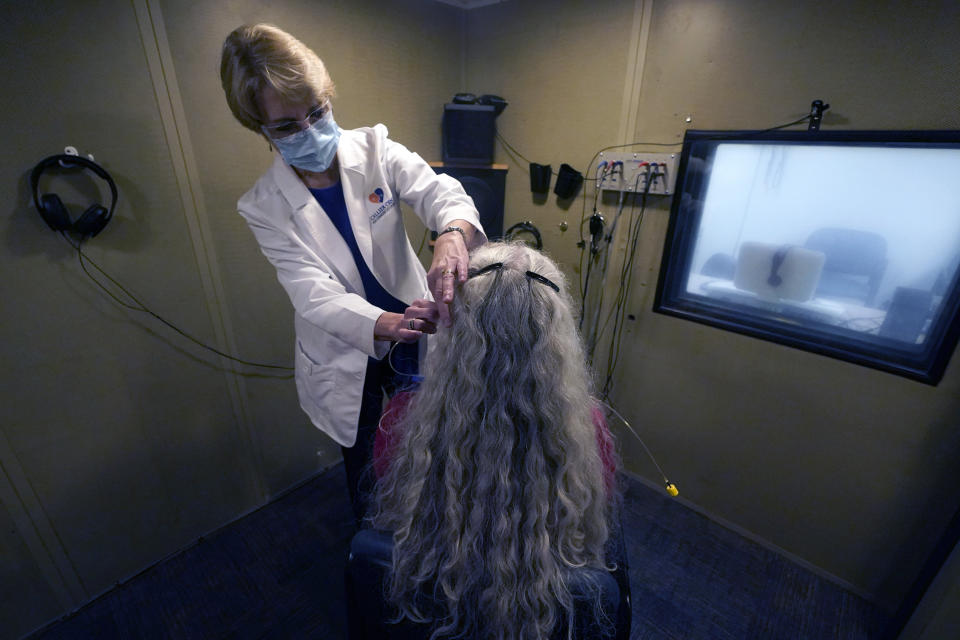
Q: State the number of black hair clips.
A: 2